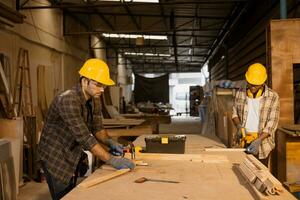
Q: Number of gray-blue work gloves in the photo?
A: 4